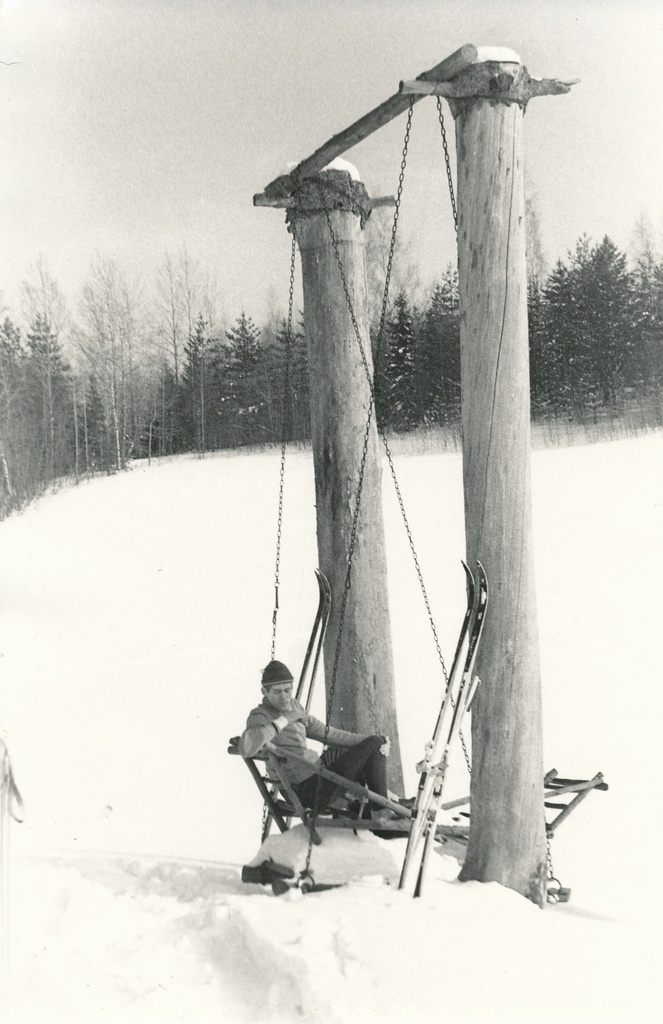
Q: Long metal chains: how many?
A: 4